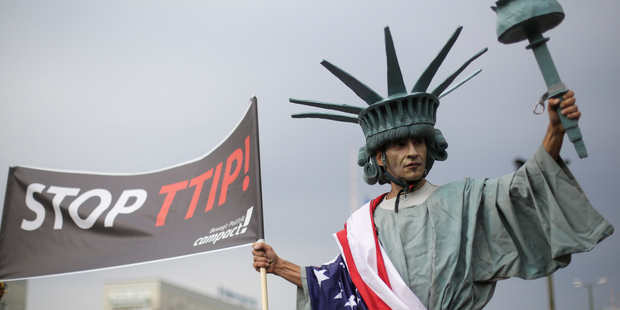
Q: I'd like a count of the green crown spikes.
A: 7